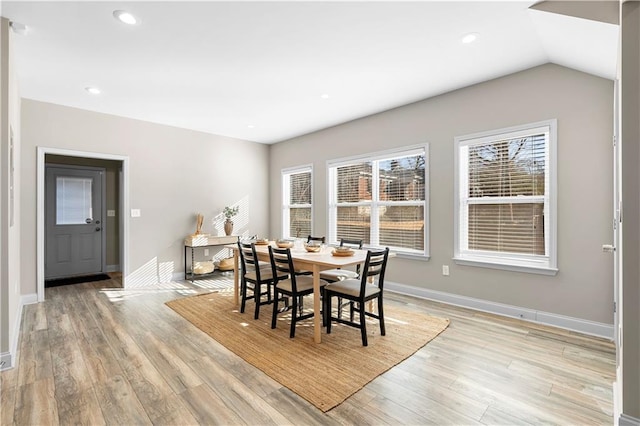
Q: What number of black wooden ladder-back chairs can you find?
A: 6